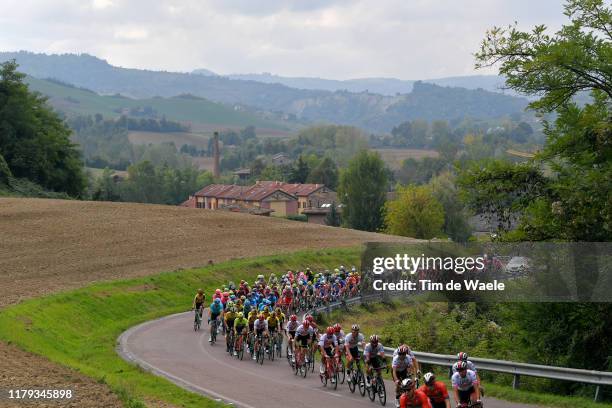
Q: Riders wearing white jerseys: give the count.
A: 12